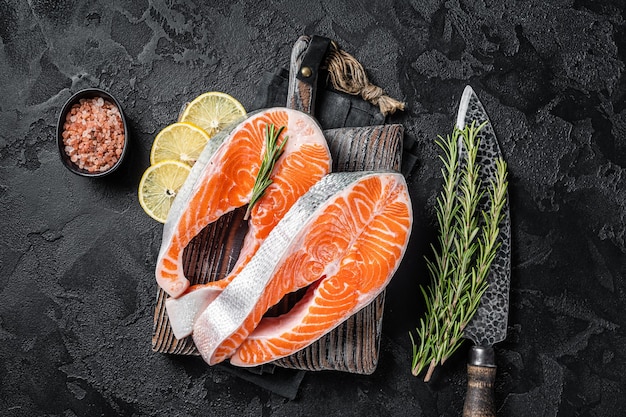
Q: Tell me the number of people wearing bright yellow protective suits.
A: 0